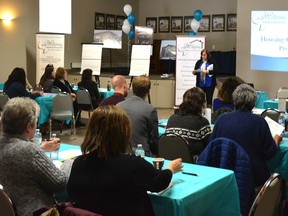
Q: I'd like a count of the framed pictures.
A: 10